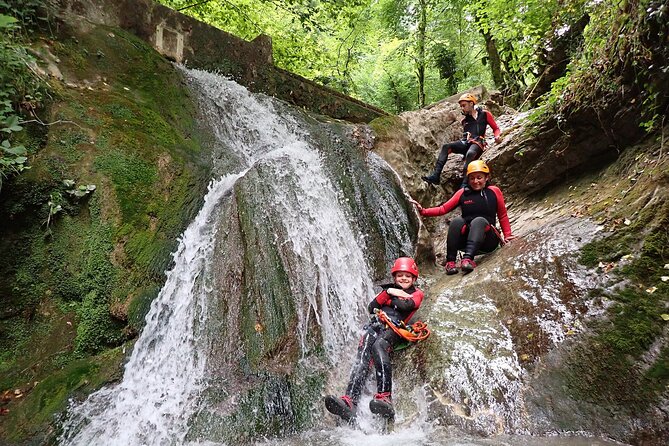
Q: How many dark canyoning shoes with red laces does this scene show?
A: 4